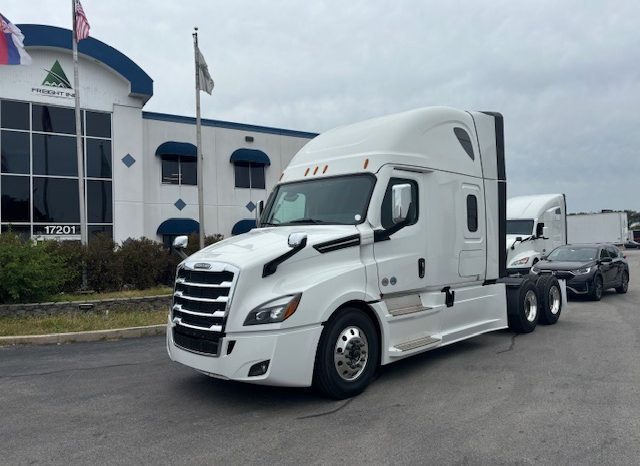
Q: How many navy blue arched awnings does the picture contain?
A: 4